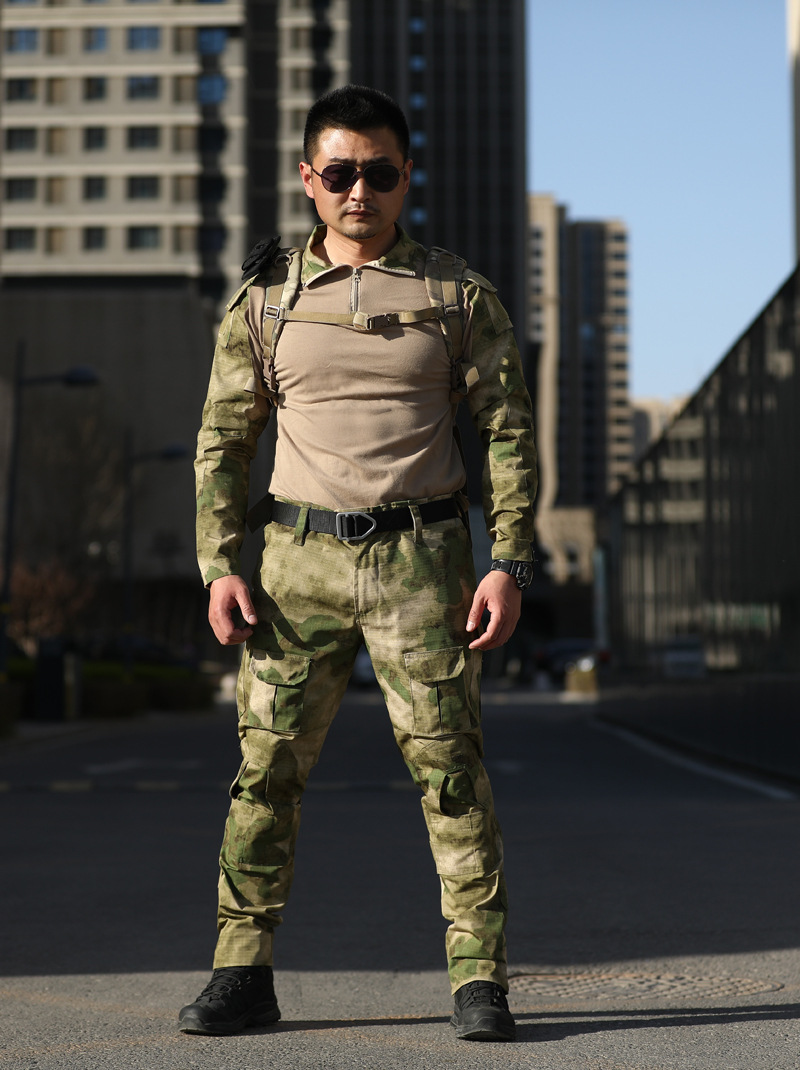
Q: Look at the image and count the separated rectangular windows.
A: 15